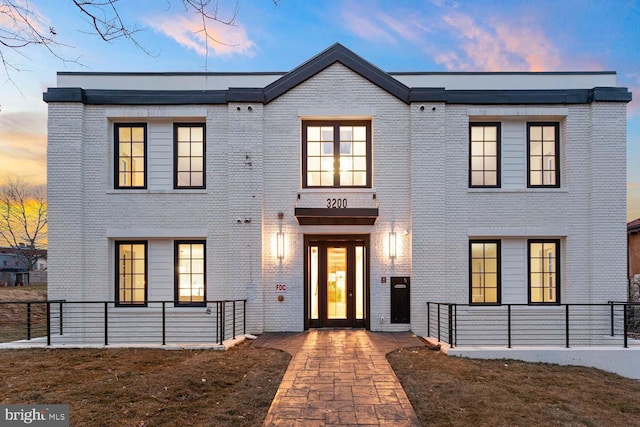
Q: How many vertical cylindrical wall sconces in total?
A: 2